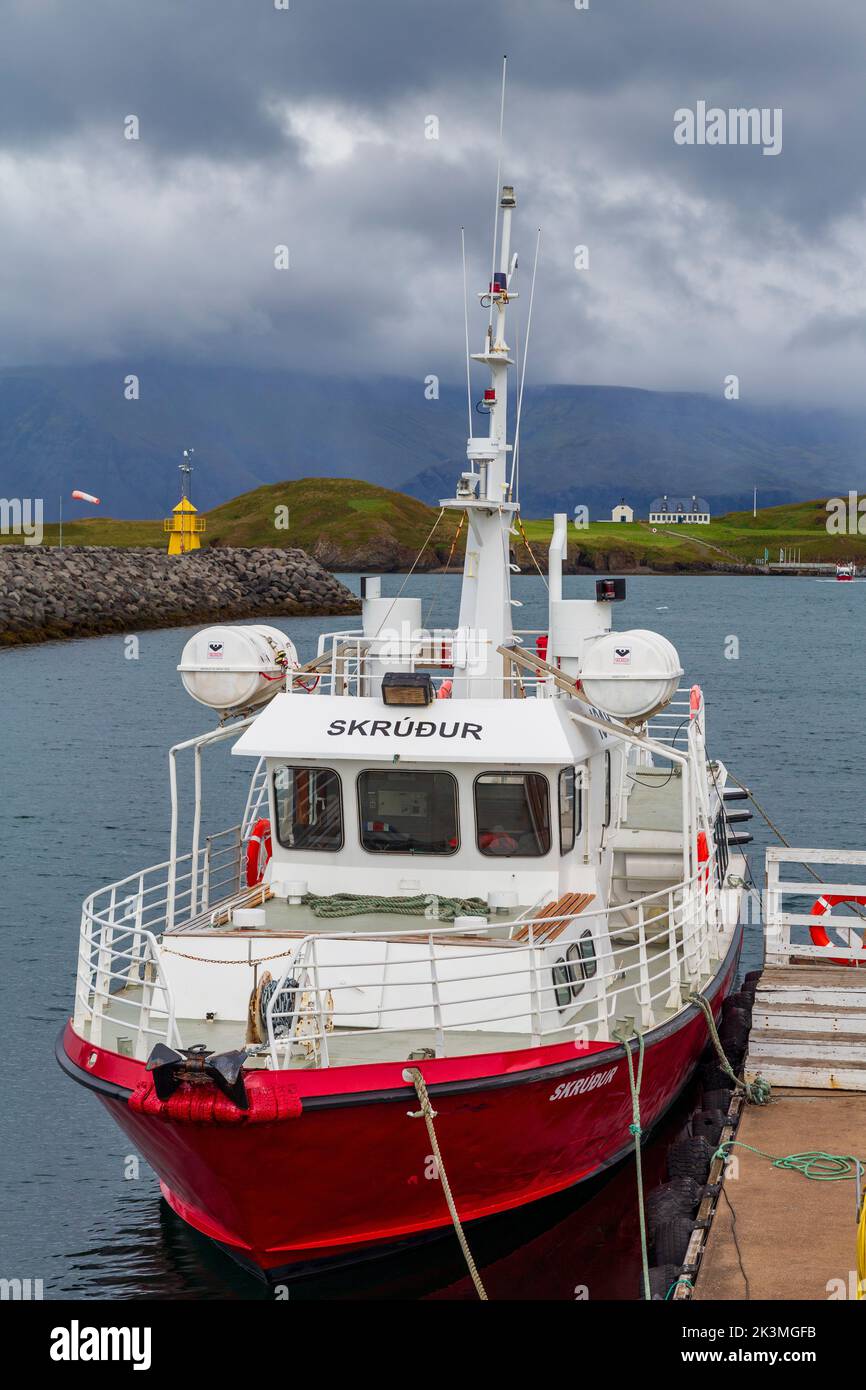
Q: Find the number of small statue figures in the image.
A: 0